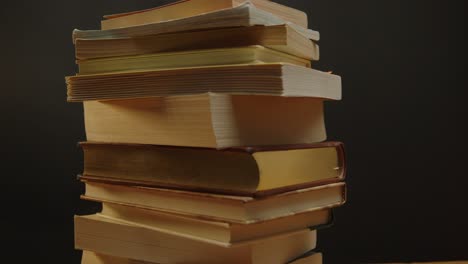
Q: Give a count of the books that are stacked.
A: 11